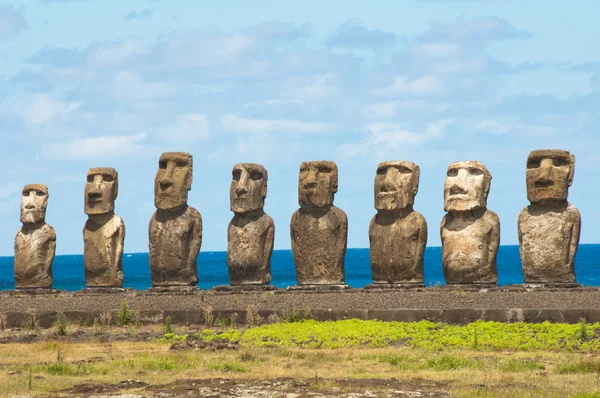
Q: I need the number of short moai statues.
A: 1